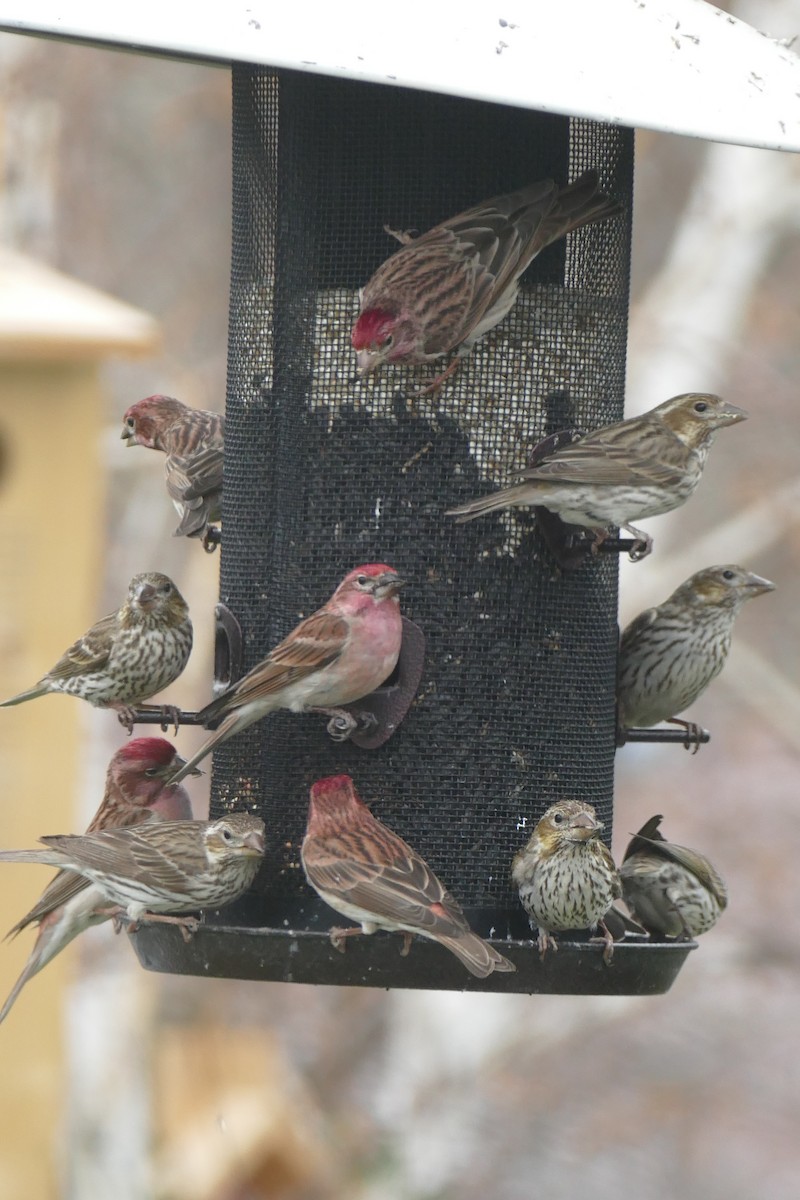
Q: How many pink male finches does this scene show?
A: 5